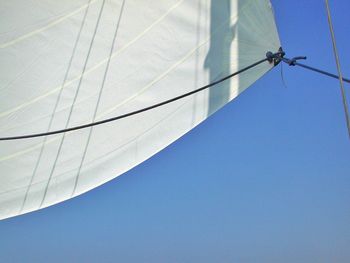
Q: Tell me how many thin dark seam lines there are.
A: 3